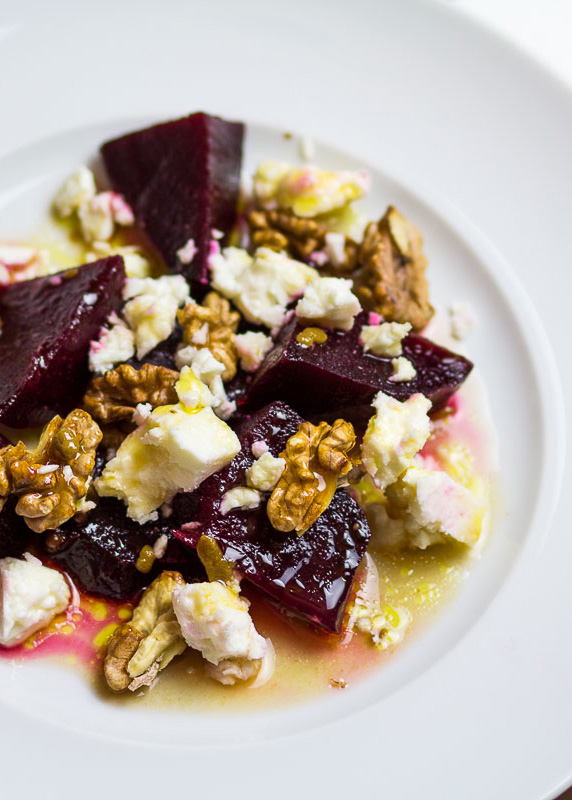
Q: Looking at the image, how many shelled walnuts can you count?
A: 7